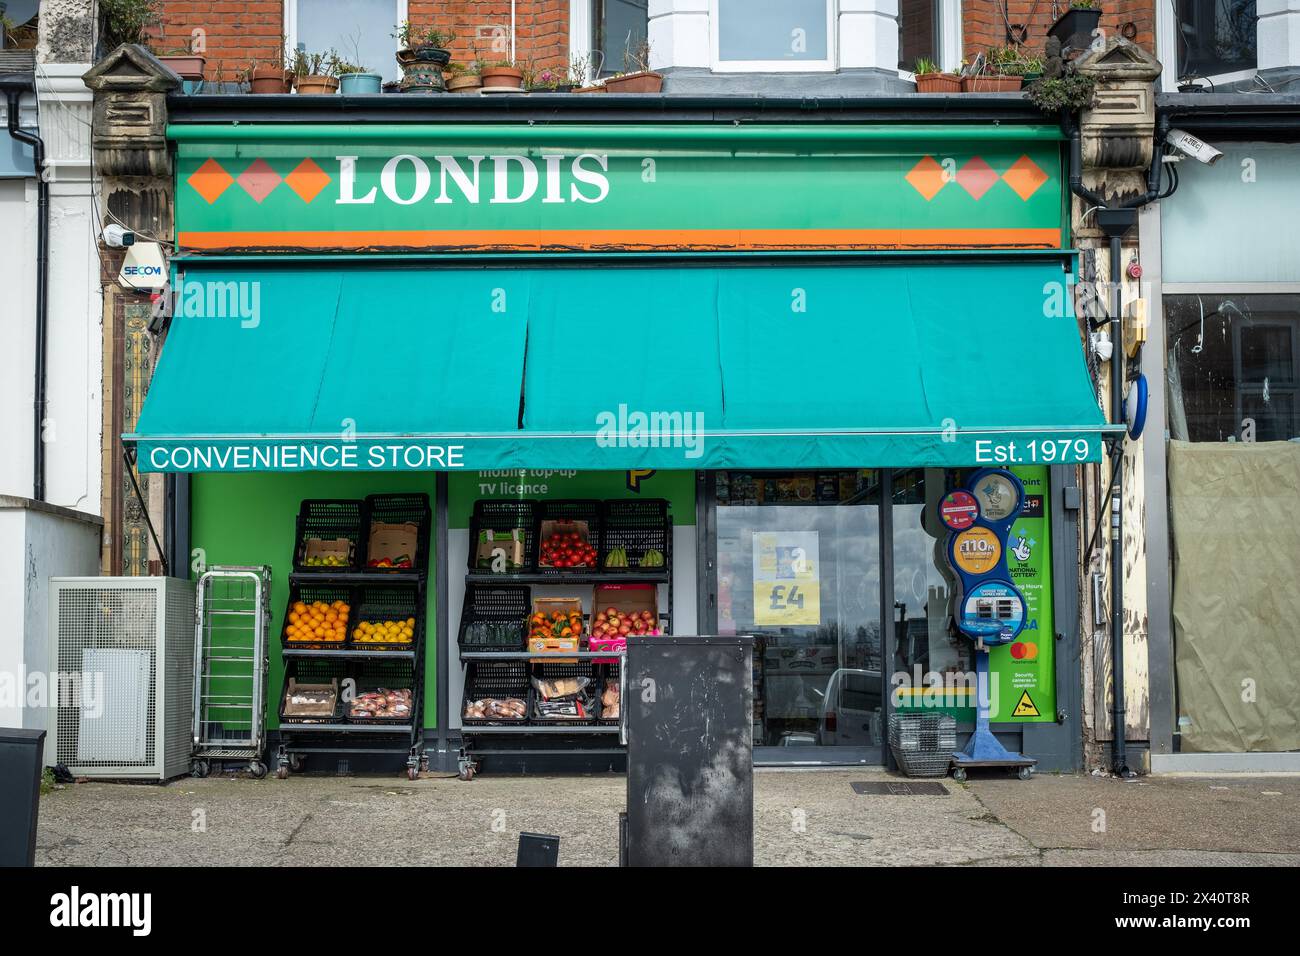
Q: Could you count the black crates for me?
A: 13